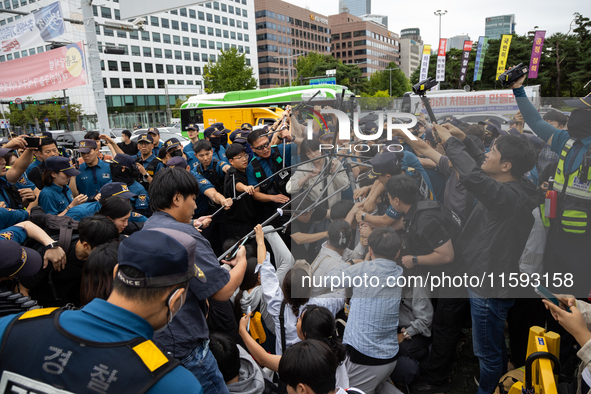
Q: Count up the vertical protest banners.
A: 6